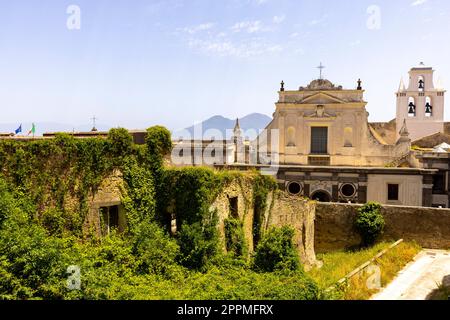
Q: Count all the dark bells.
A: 3